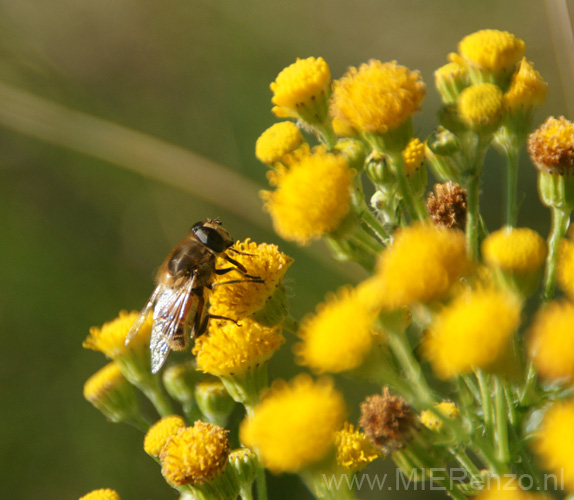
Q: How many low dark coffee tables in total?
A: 0